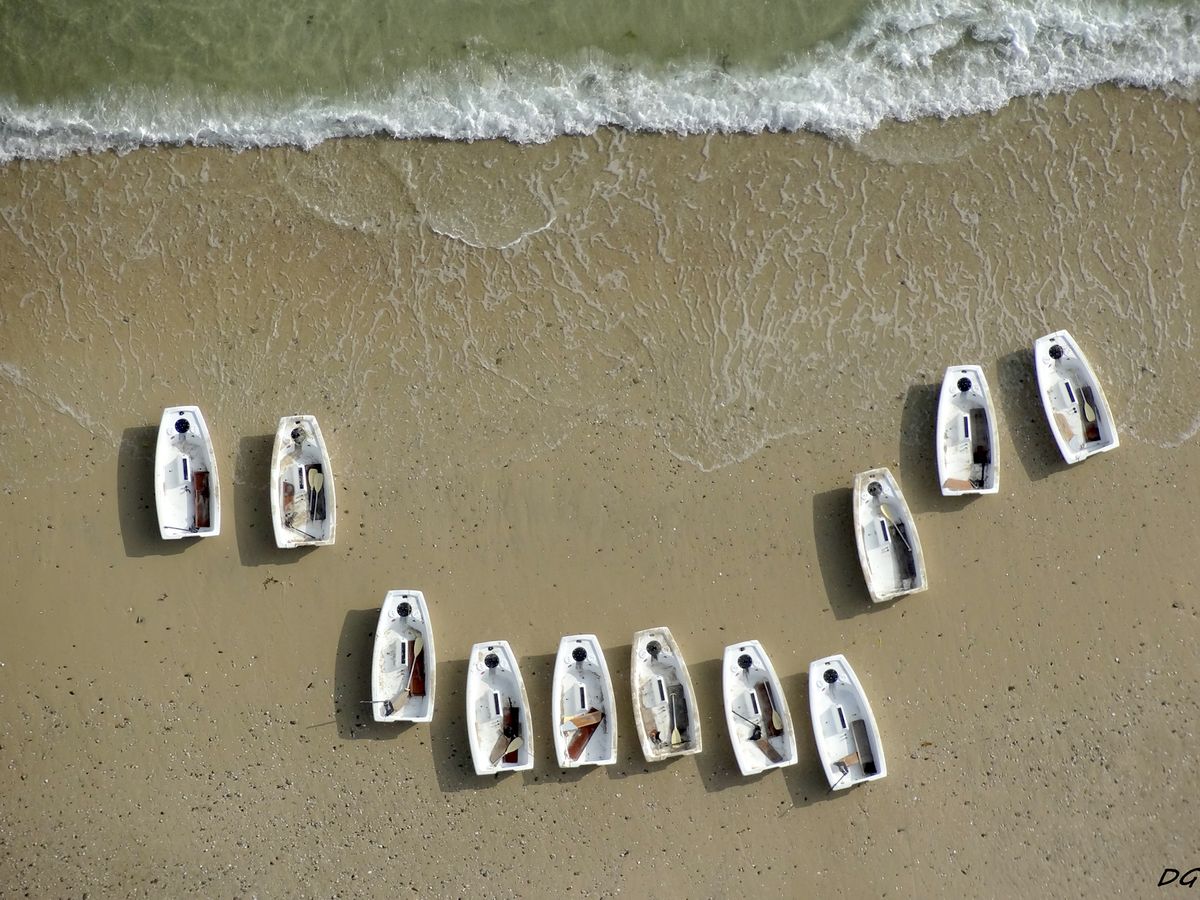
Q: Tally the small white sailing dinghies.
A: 11